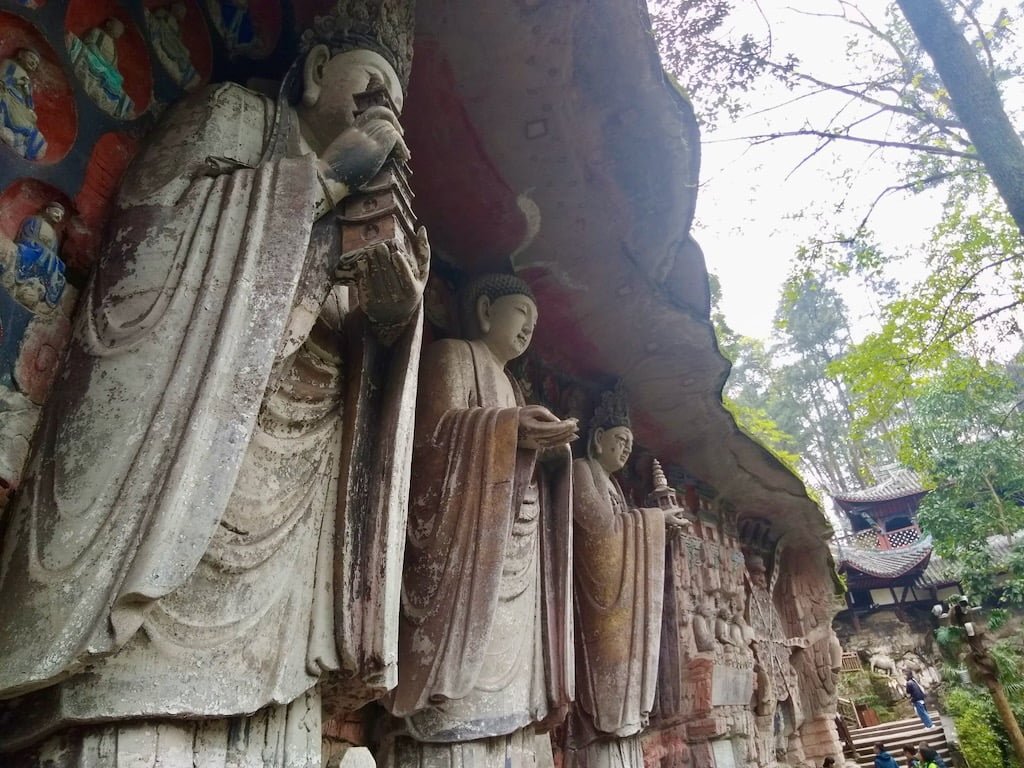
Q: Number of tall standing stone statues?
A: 3